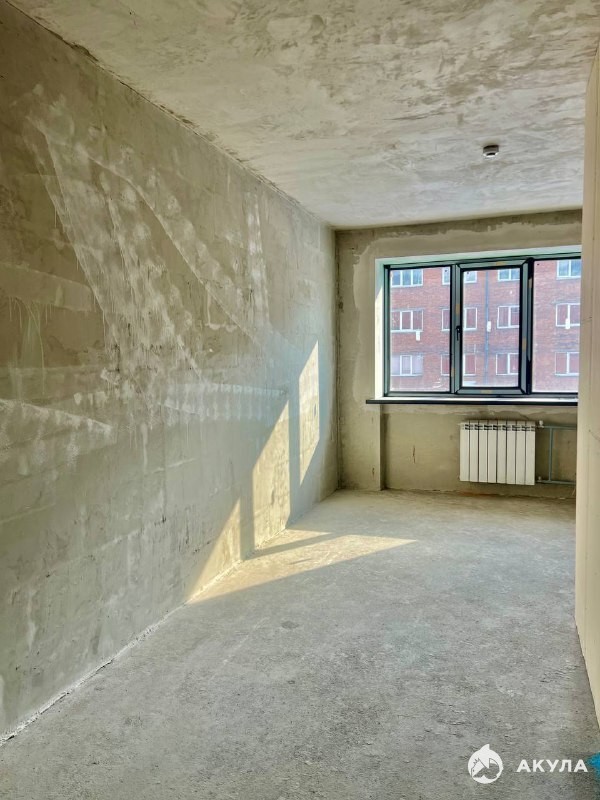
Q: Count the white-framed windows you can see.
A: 12